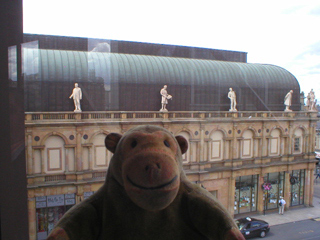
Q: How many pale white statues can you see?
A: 5